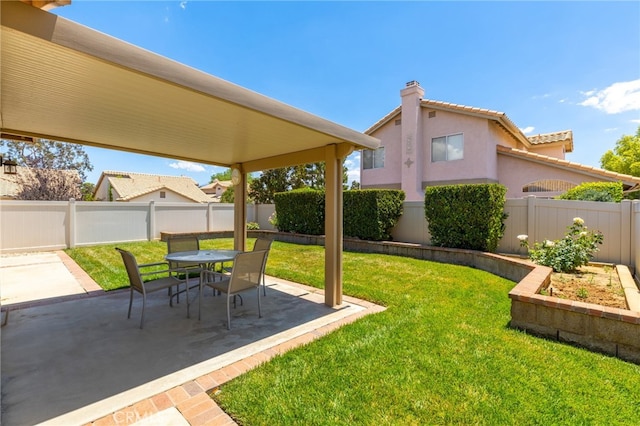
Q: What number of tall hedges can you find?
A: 3